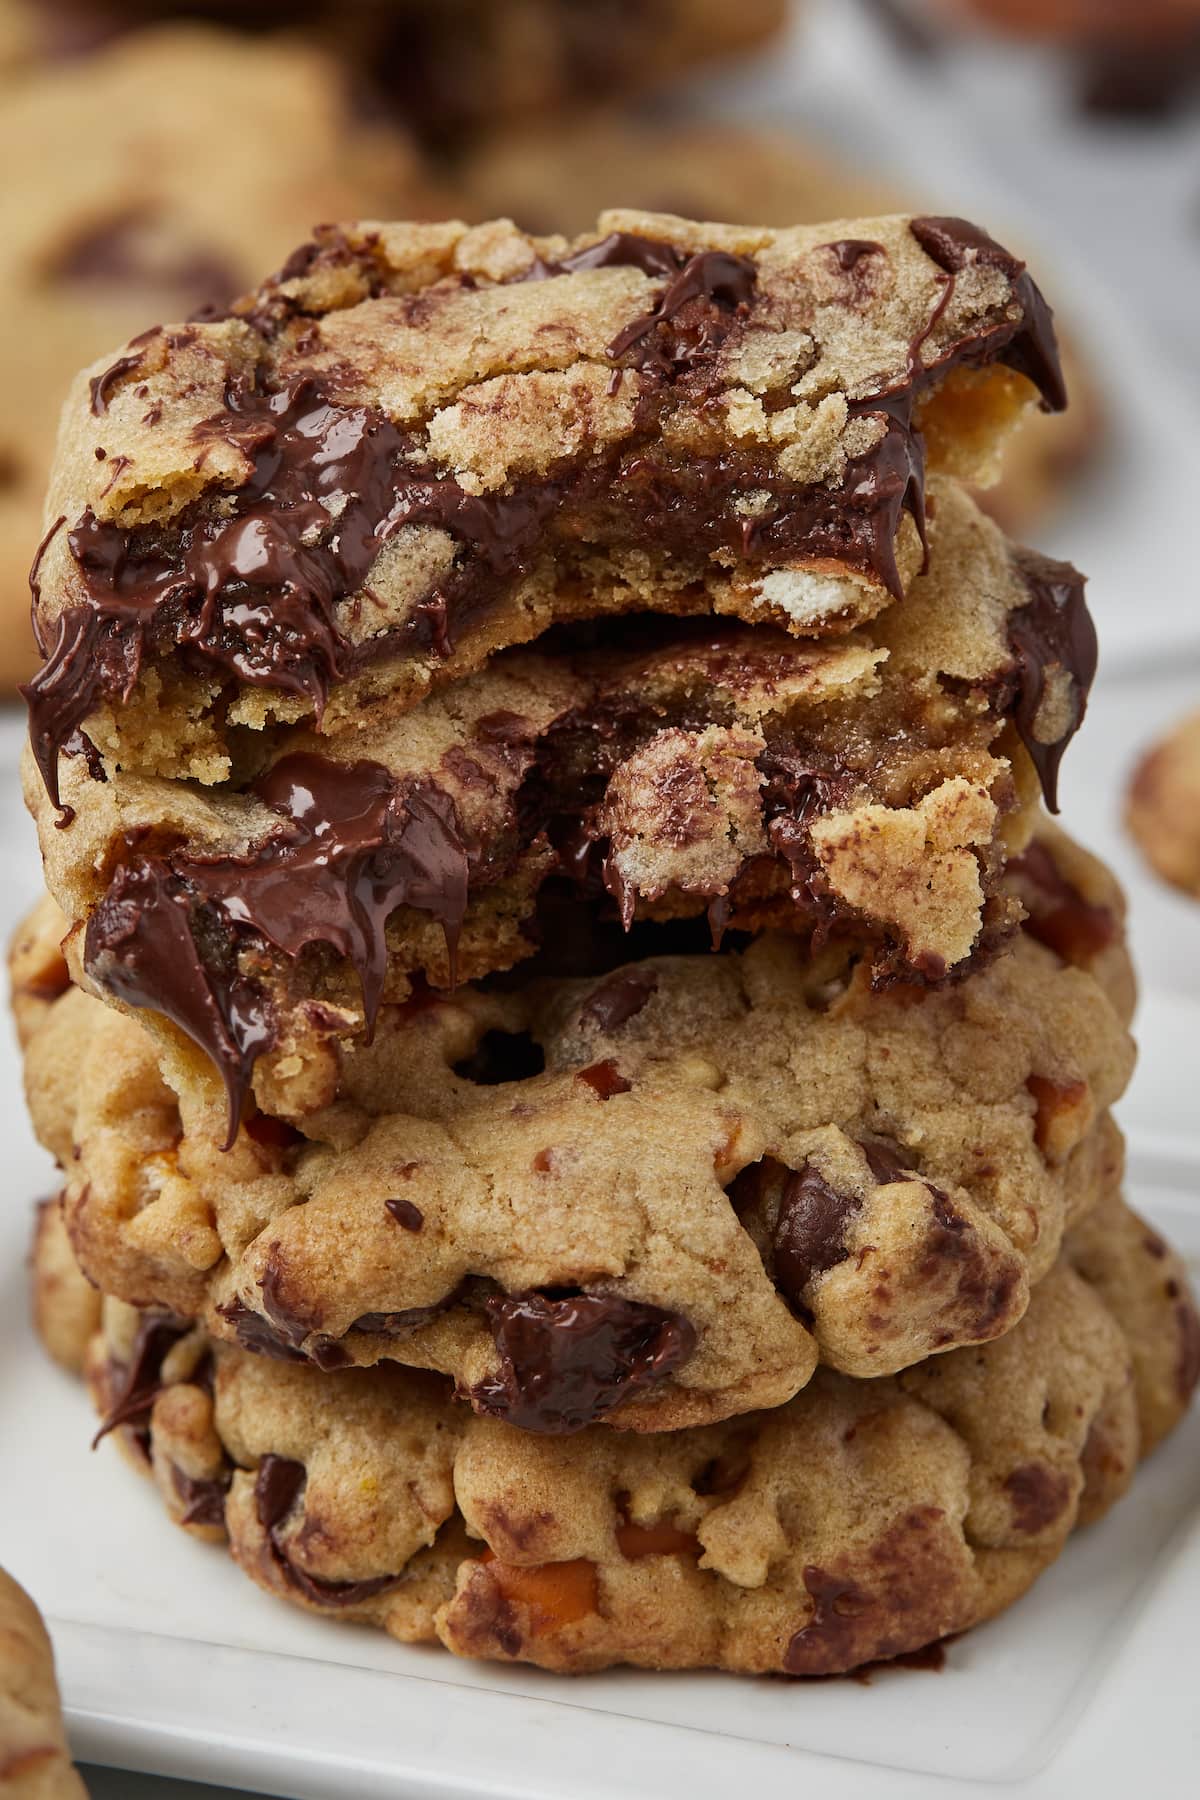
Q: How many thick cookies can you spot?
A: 4